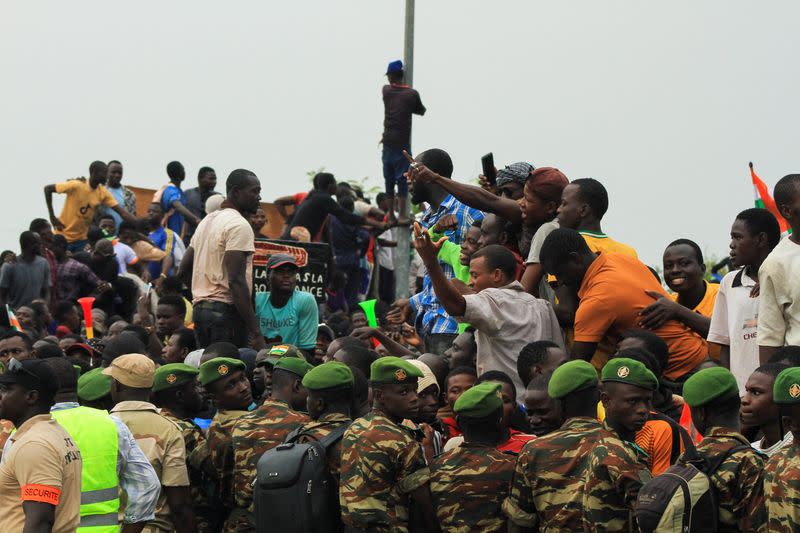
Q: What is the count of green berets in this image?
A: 11